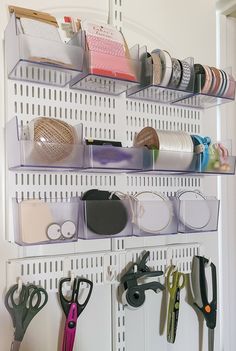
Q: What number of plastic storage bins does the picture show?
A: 12